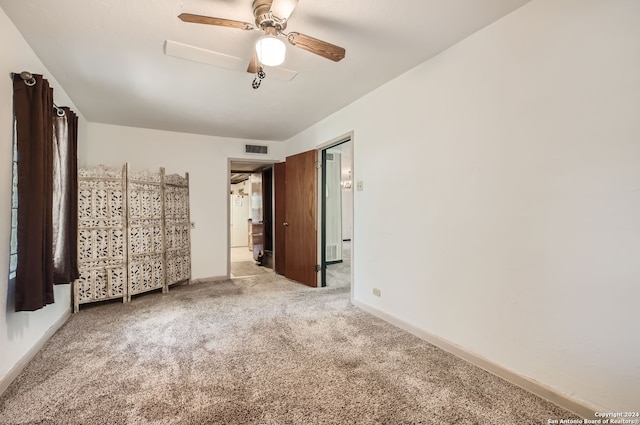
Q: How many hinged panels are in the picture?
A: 3